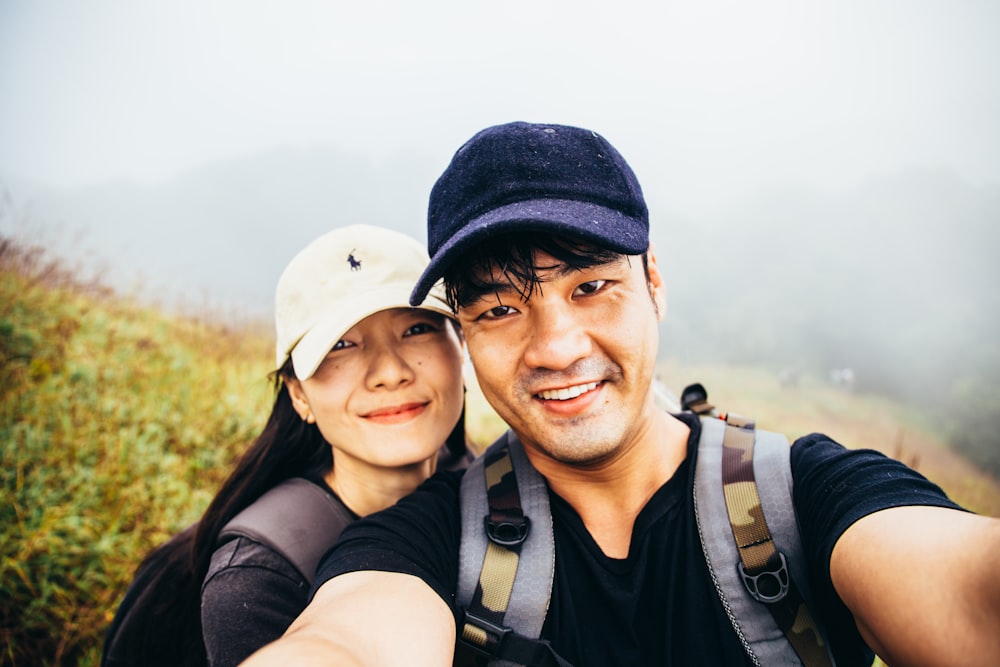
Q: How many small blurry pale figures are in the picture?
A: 2